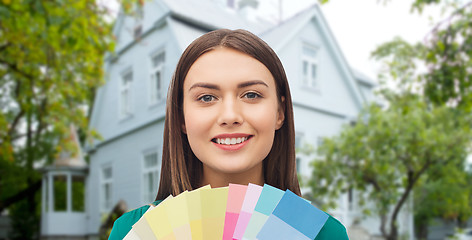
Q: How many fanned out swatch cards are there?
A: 10